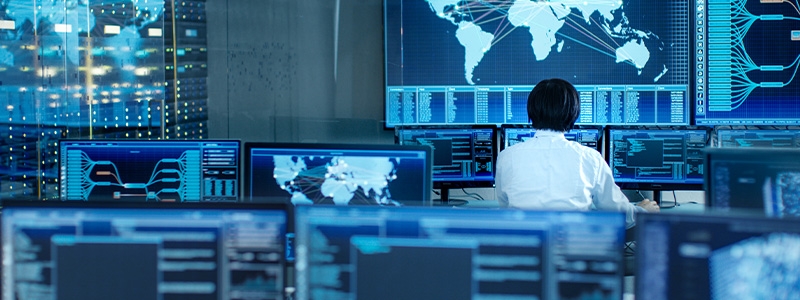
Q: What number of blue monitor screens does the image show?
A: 12